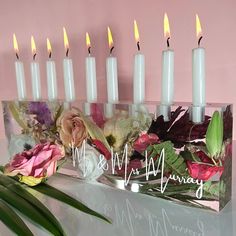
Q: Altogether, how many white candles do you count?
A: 9